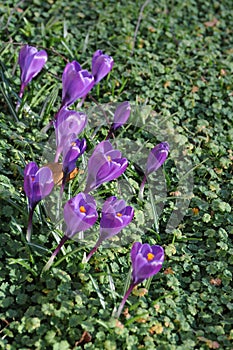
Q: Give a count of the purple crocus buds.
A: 12